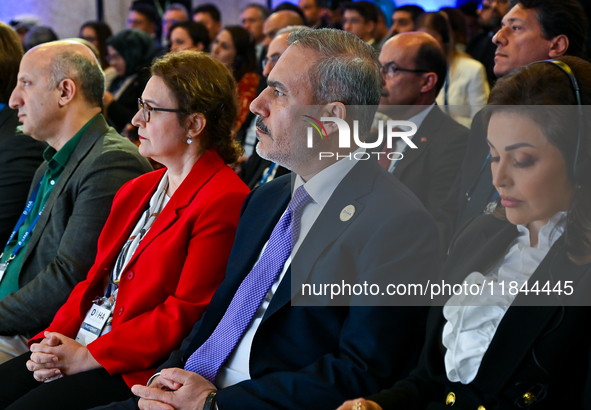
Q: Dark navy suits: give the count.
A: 1